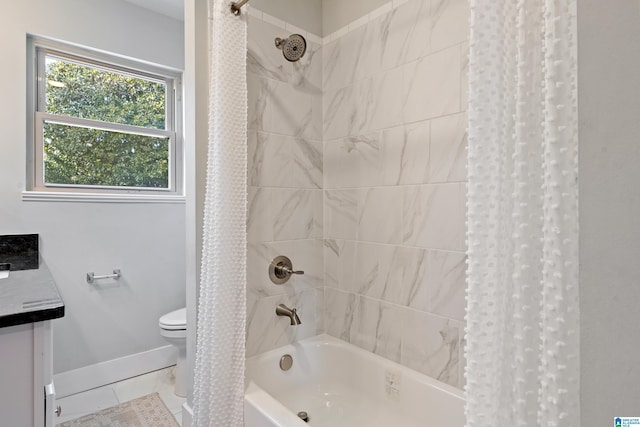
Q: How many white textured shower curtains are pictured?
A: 2